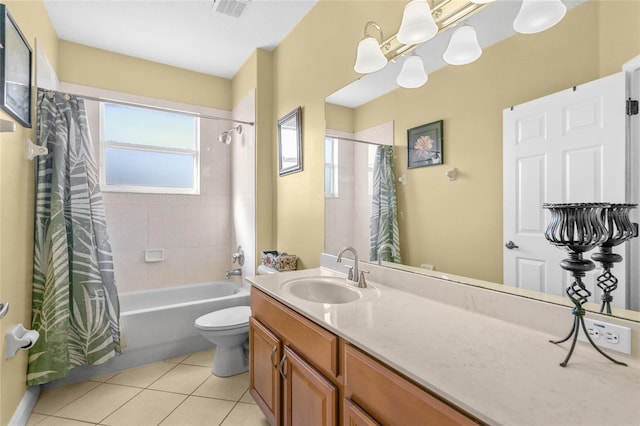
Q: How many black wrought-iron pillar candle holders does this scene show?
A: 1